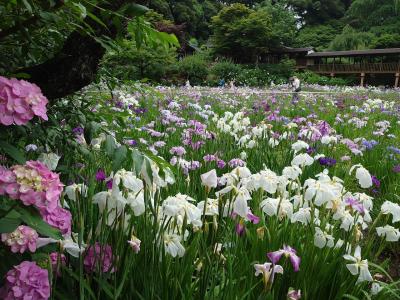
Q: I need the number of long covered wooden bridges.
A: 1